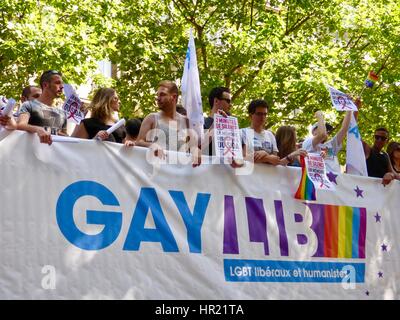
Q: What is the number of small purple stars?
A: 6